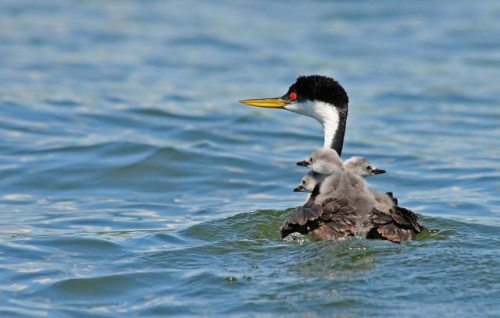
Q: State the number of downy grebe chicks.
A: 3